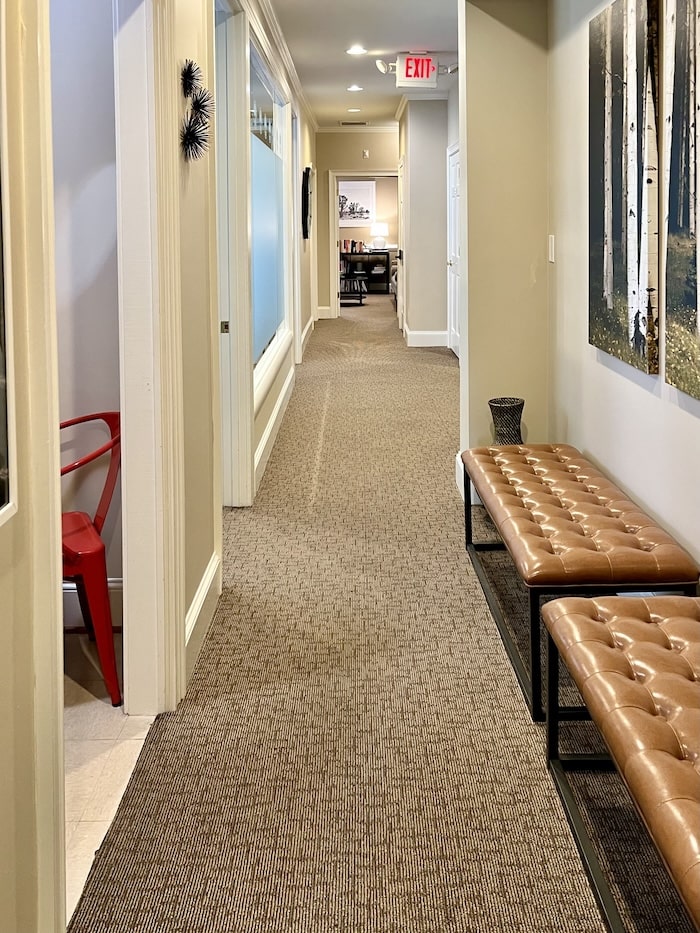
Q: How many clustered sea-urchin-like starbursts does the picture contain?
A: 3